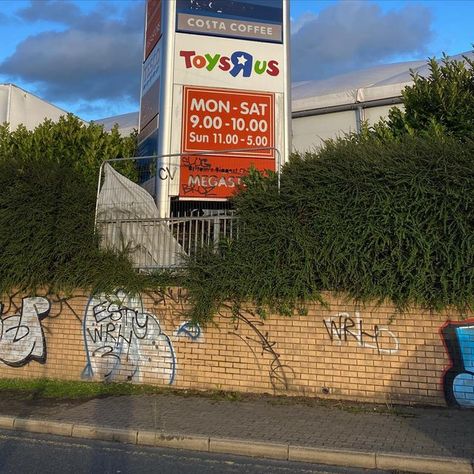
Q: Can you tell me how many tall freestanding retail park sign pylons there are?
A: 1